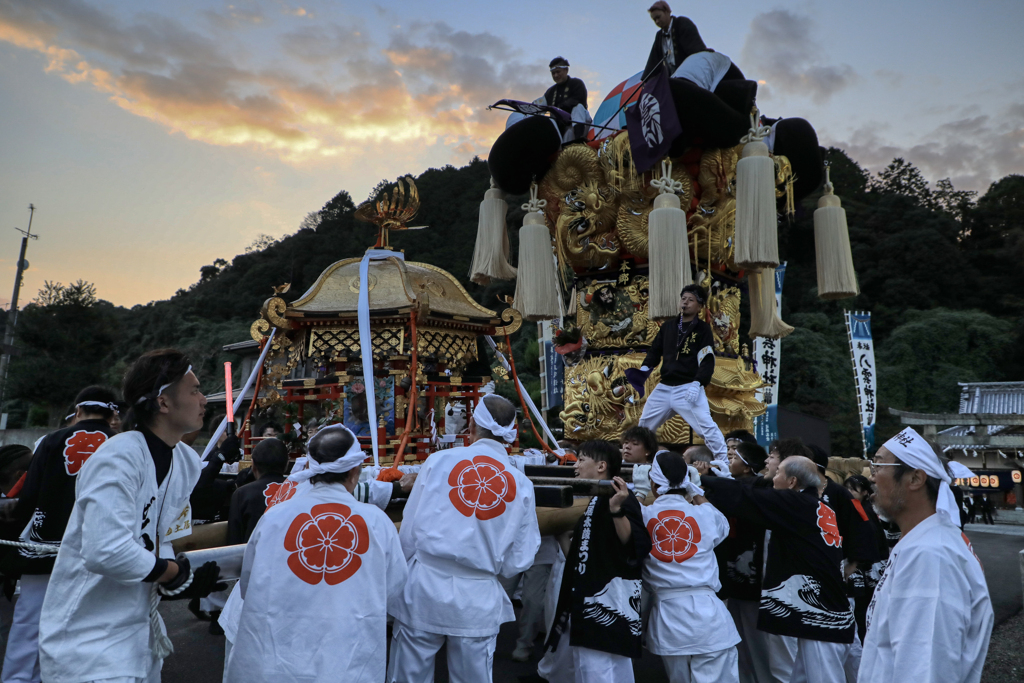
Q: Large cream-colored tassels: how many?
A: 6